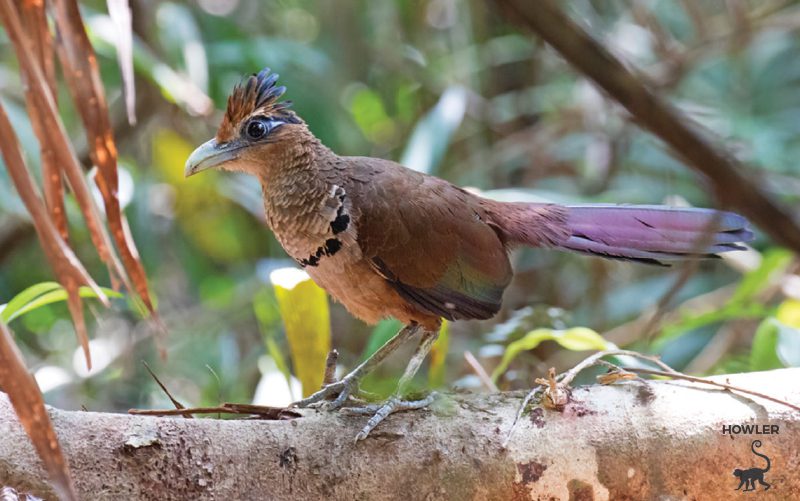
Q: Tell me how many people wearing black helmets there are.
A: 0